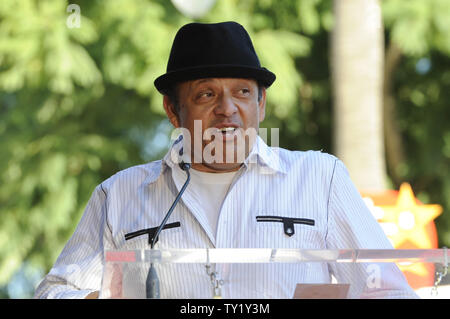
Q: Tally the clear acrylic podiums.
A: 1